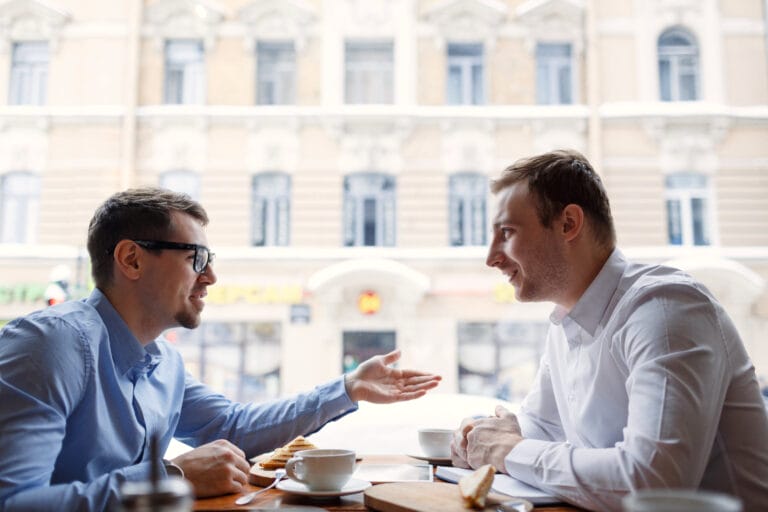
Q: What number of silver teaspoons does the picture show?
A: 1